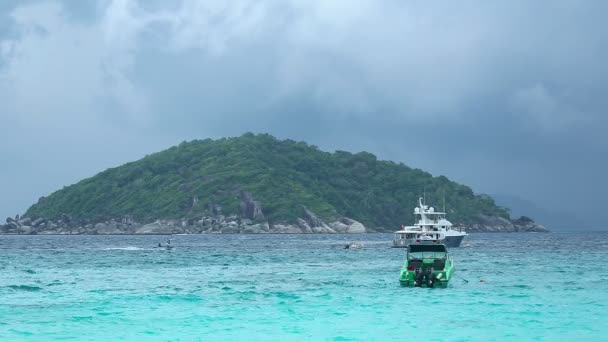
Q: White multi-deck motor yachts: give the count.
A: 1